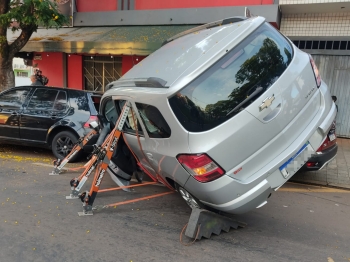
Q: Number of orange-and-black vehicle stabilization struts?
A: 3